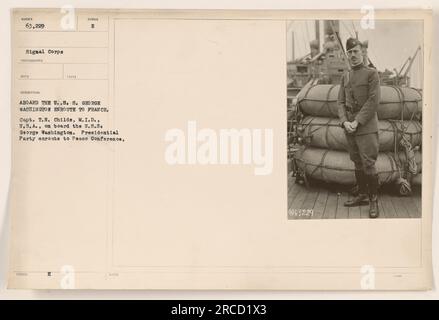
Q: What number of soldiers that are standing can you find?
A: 1